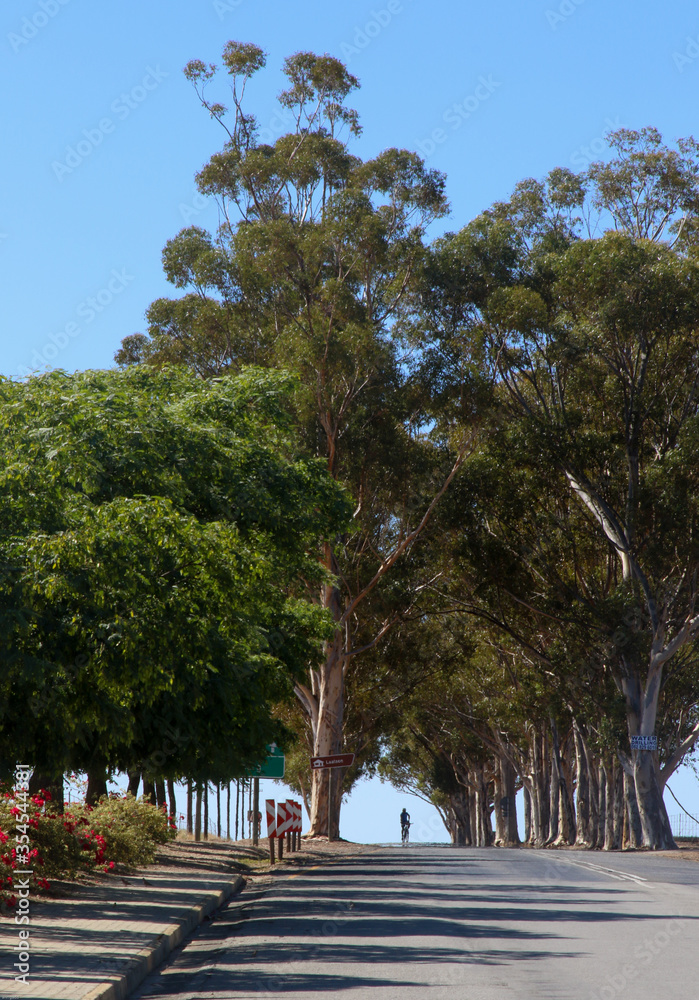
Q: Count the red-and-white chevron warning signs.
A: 5